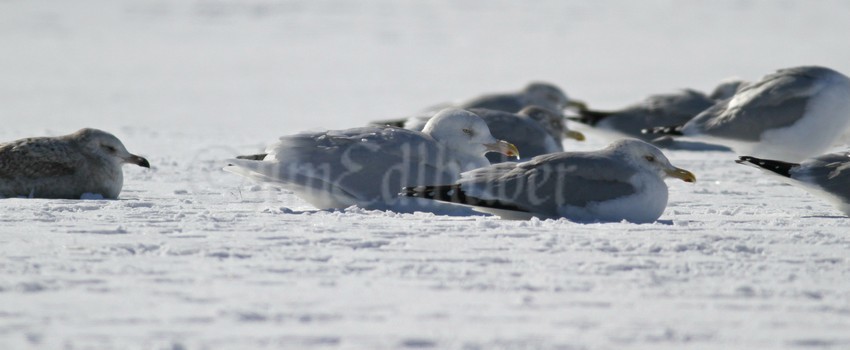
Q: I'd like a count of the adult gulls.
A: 7